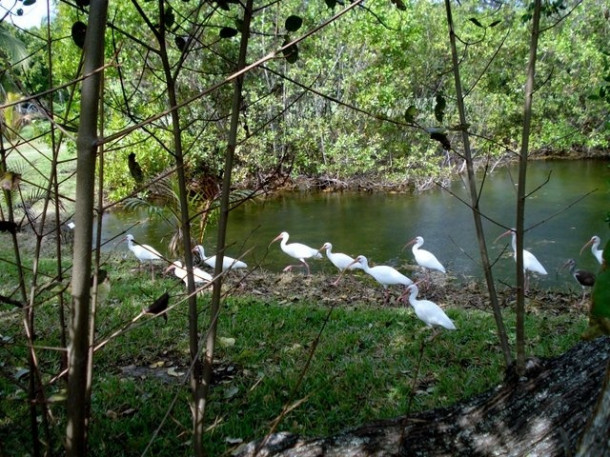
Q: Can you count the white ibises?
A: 10